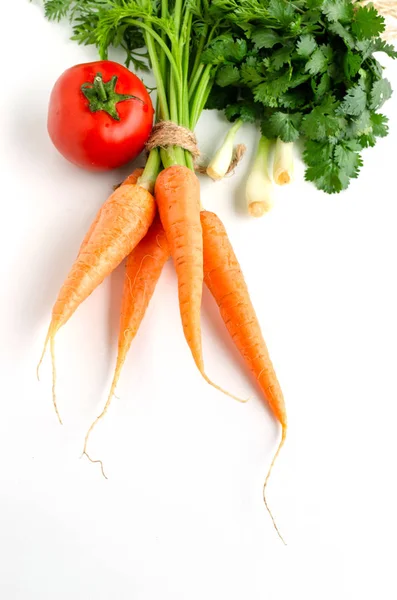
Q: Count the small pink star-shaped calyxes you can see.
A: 0